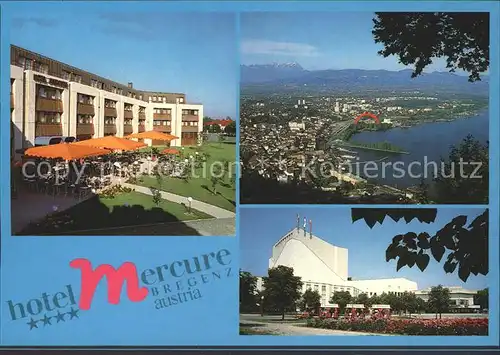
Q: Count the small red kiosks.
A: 3